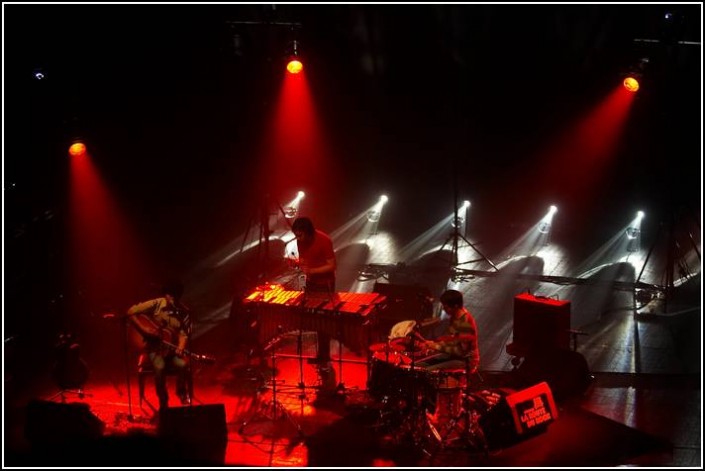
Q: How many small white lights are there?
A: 5